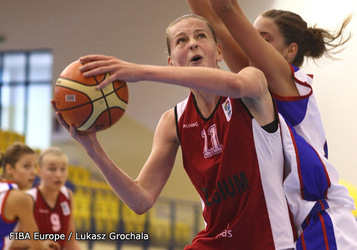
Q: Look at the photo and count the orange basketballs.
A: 1